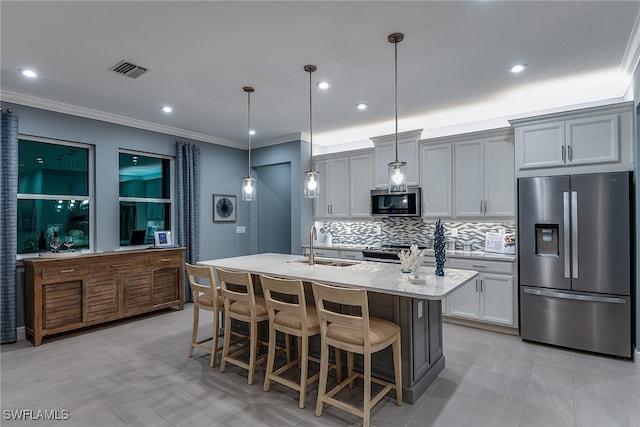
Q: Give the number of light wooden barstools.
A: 4